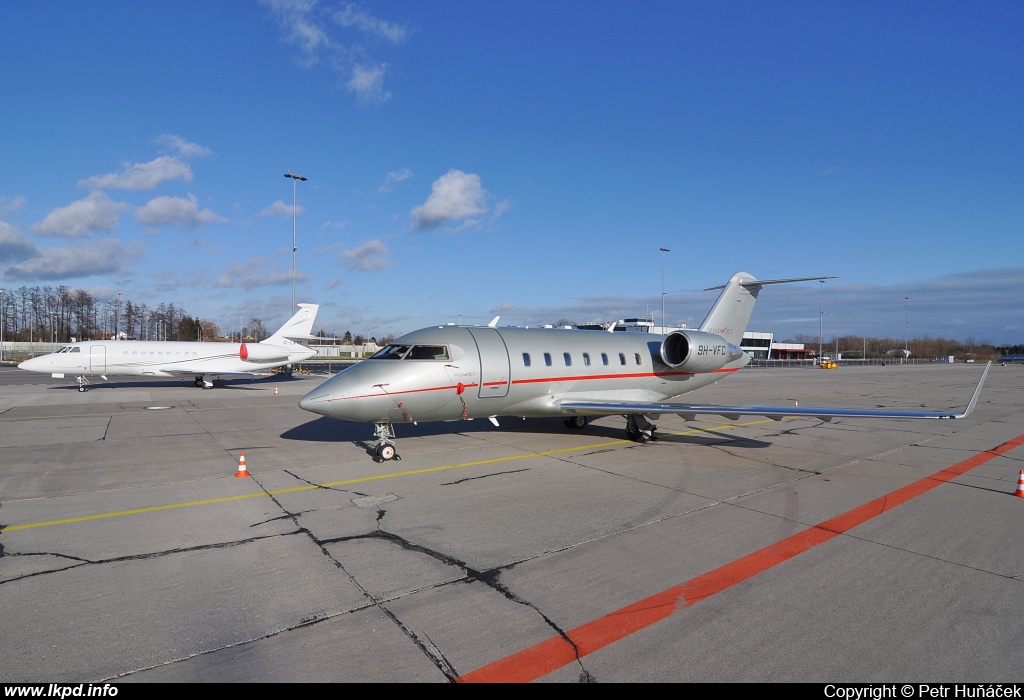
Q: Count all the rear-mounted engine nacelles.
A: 2